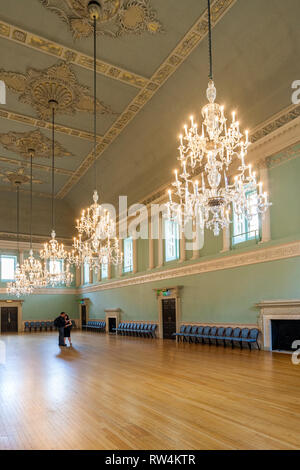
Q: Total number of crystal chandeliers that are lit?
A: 5